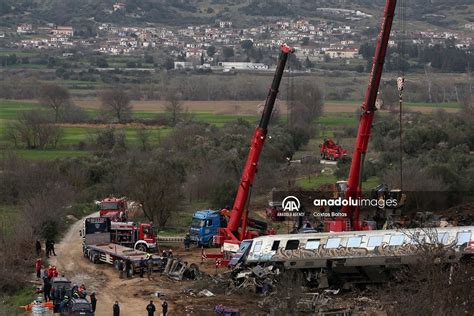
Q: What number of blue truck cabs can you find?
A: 1